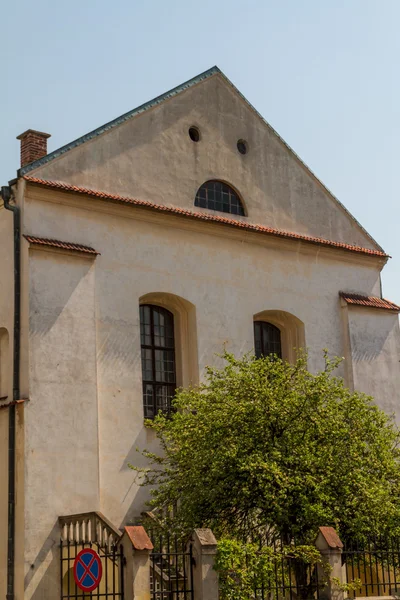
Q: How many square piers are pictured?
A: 3